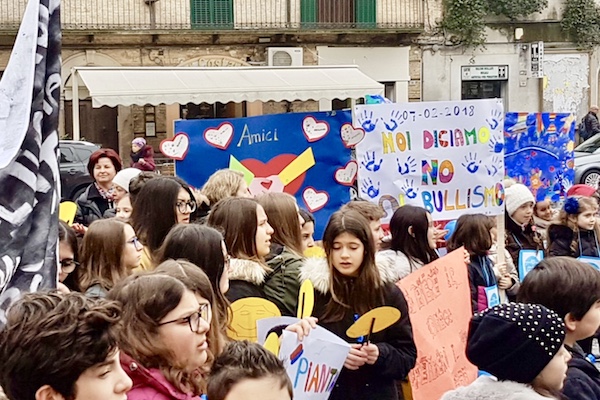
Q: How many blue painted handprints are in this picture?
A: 10